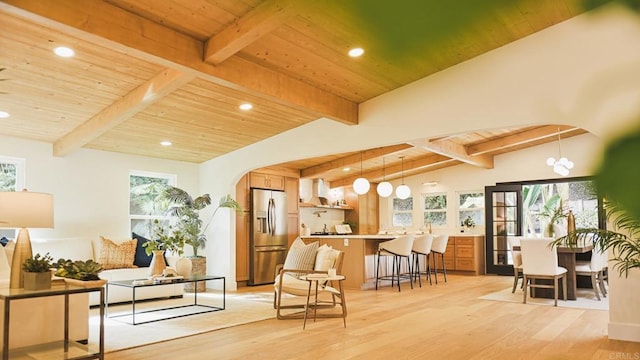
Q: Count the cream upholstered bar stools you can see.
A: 3